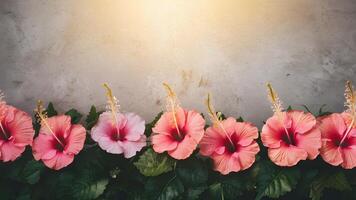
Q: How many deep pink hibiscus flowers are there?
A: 6